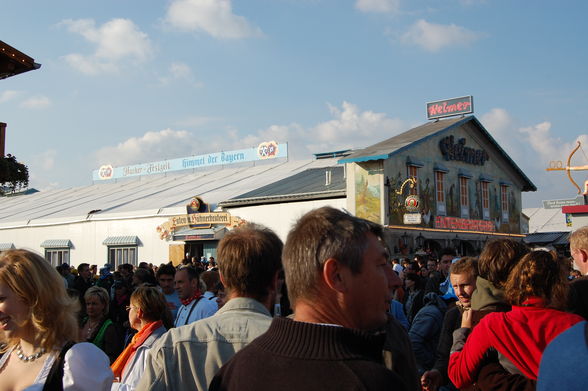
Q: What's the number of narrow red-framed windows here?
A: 5